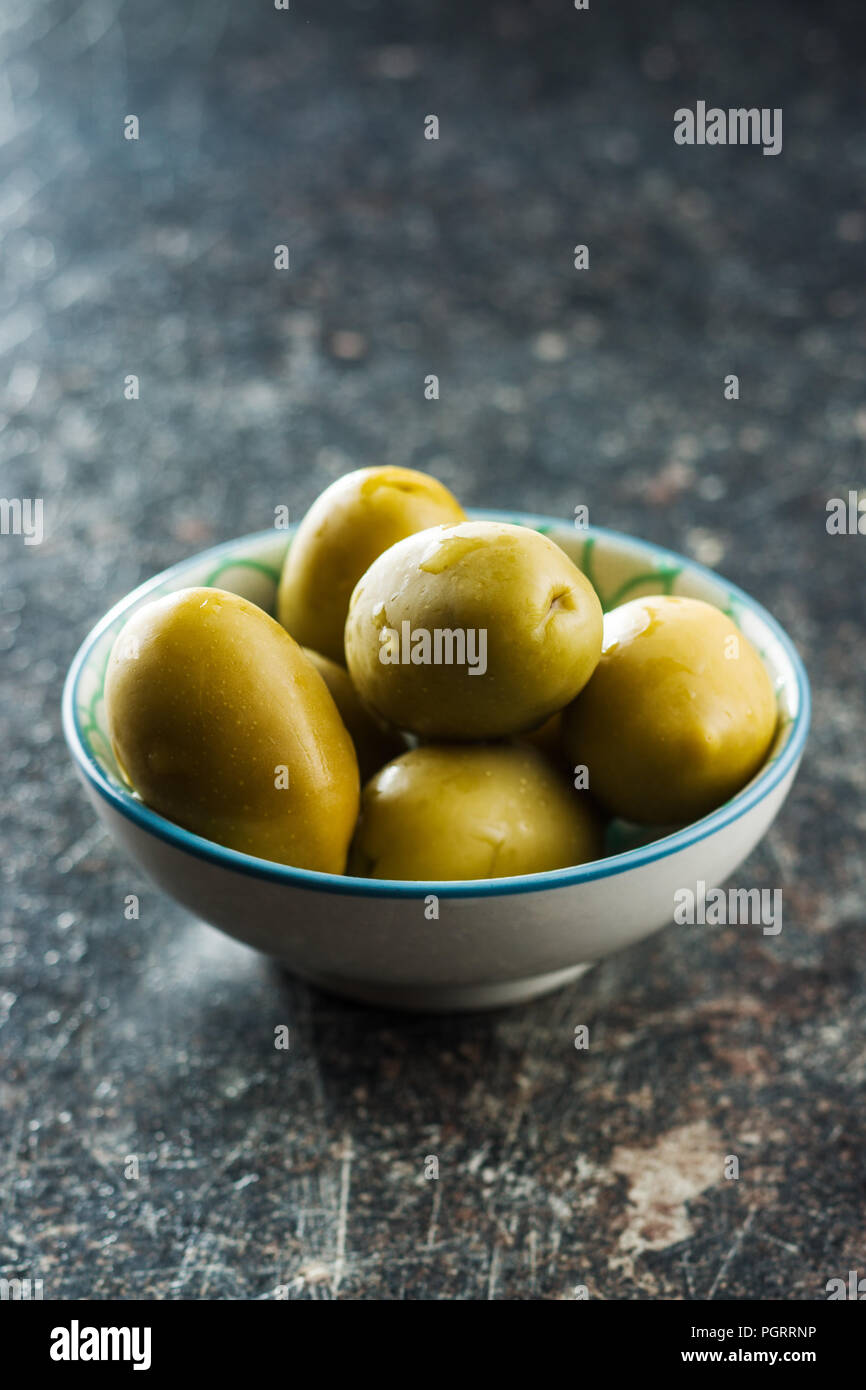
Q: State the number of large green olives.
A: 6